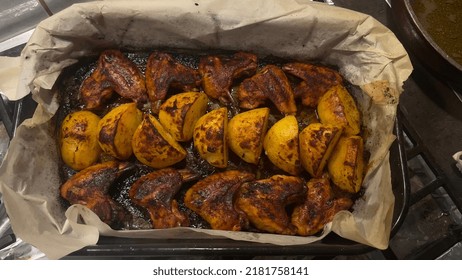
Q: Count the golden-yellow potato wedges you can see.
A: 10